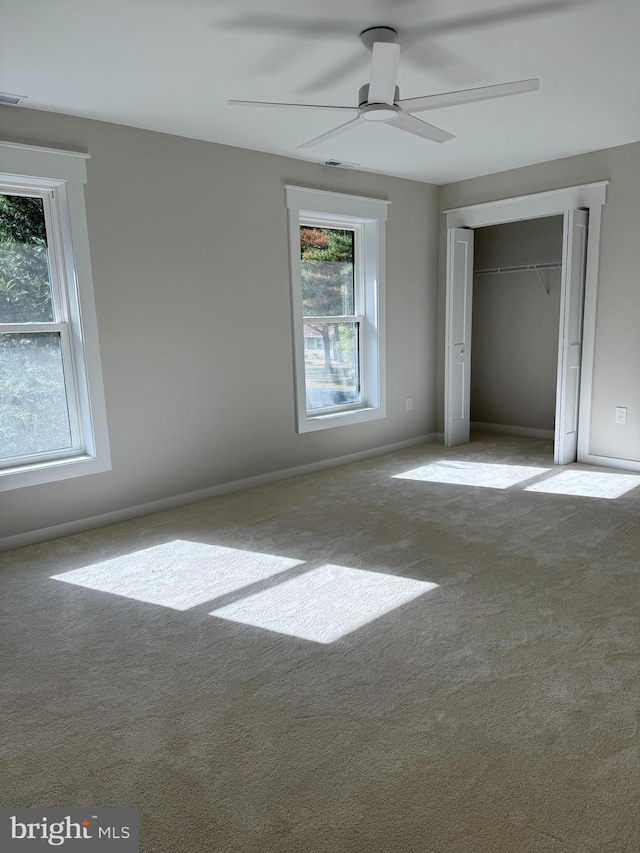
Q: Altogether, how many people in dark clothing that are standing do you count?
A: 0